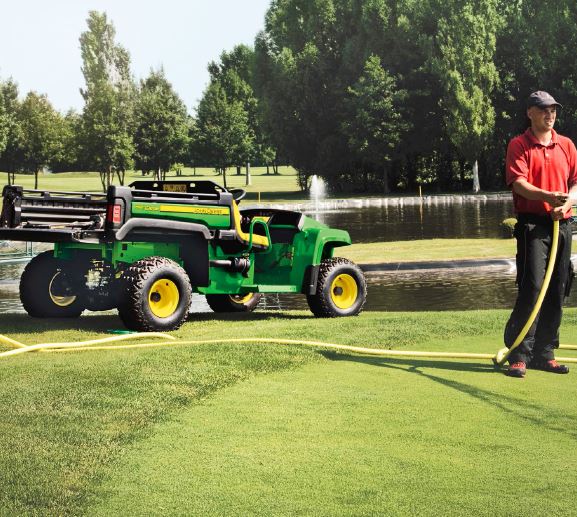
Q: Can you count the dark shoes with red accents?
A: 2